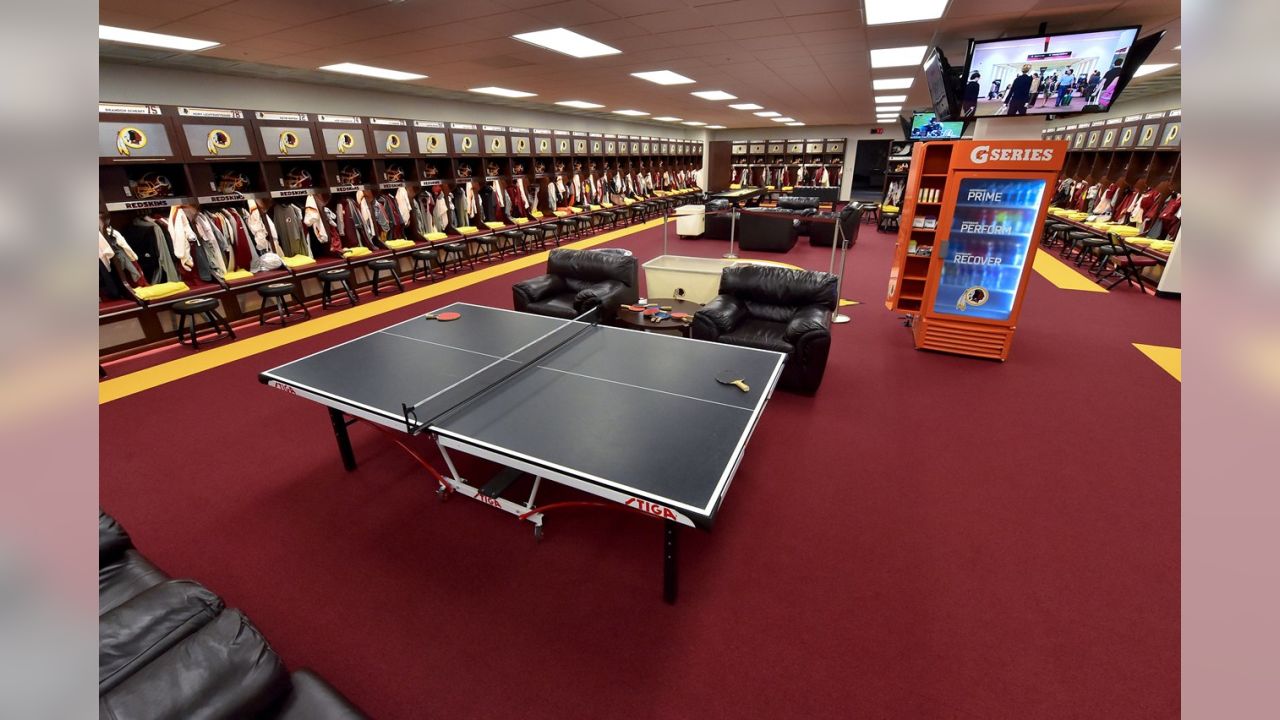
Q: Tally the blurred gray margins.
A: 2